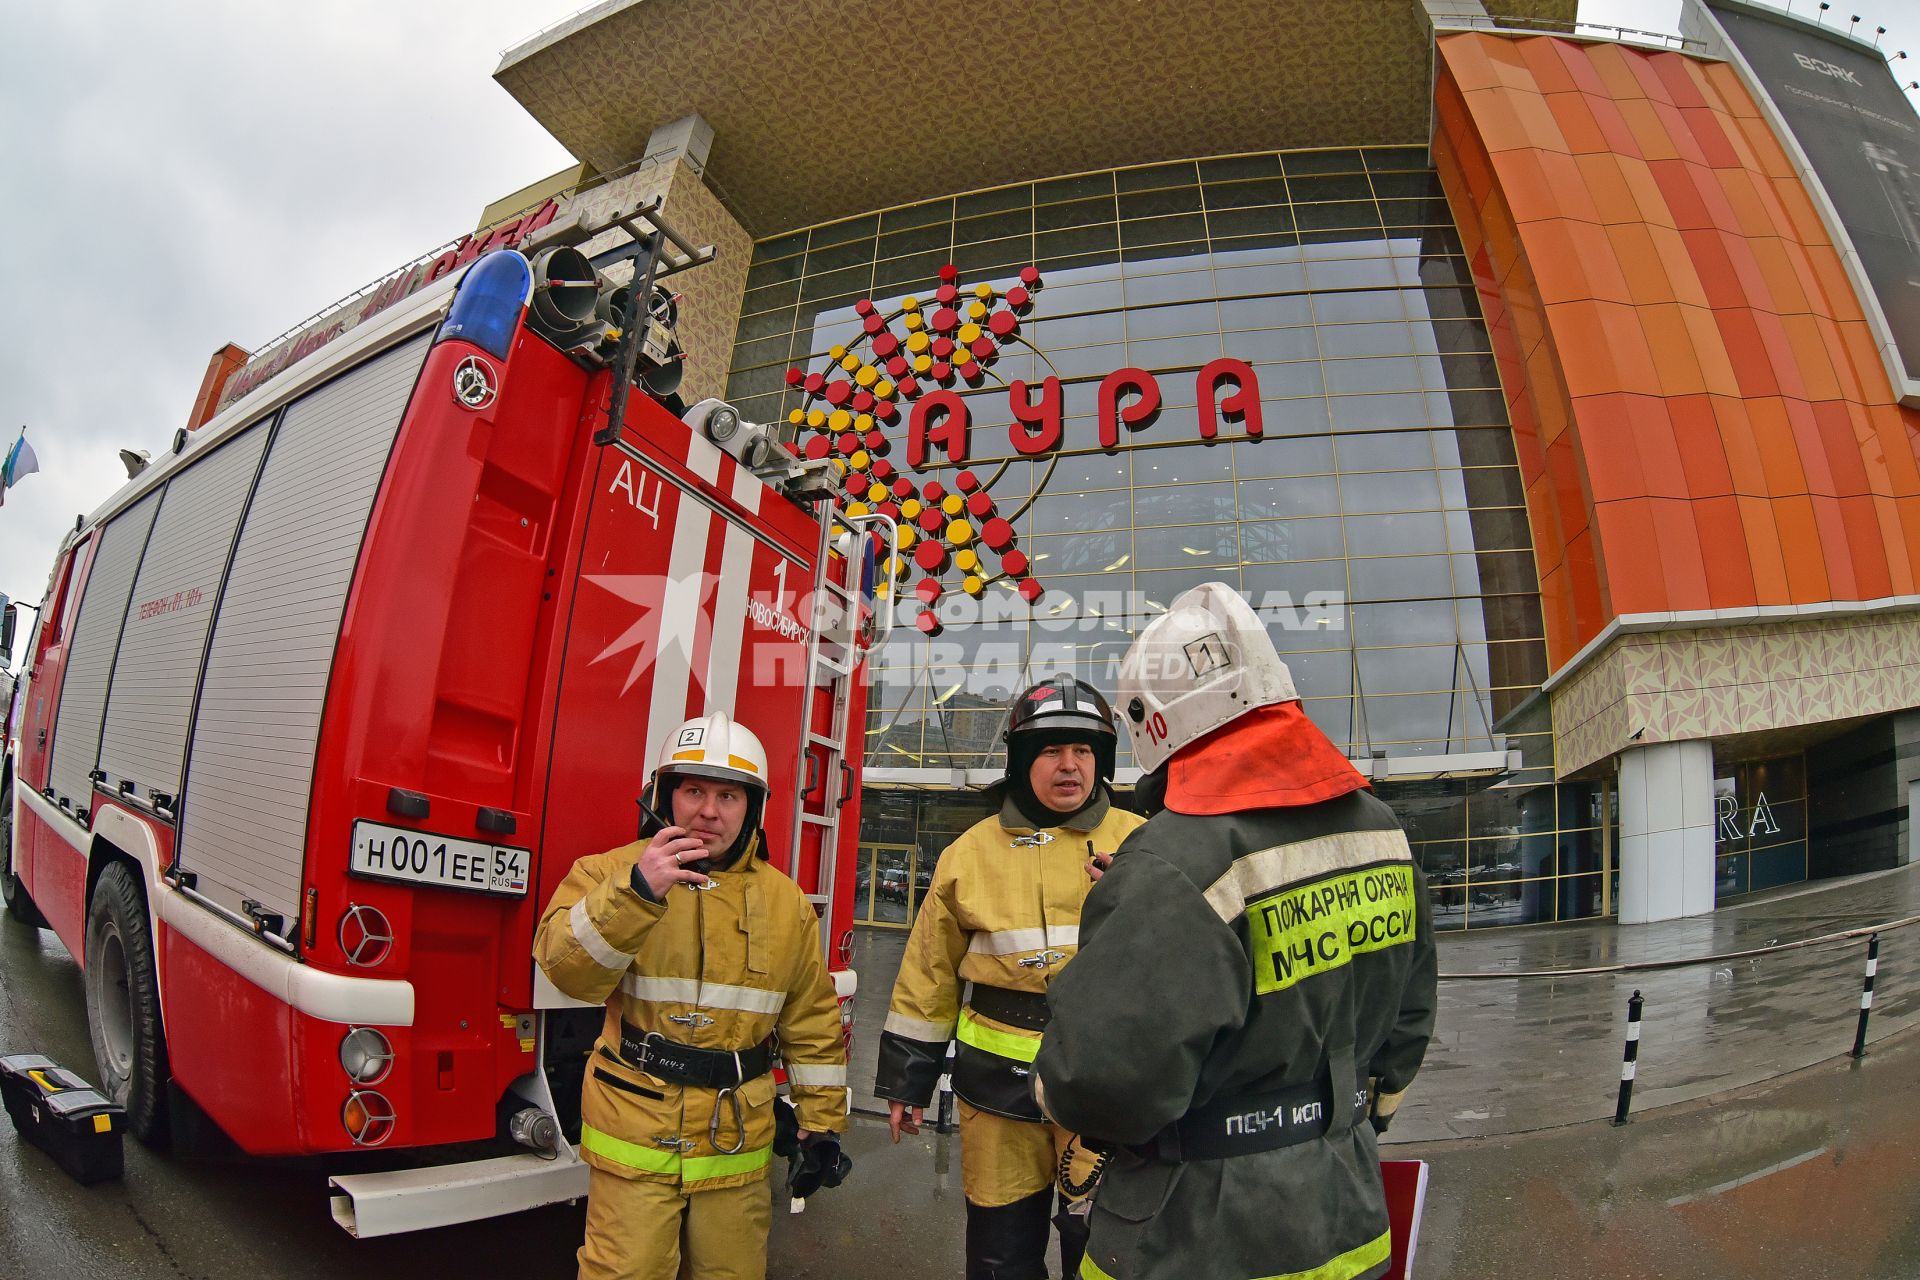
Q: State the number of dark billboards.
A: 1